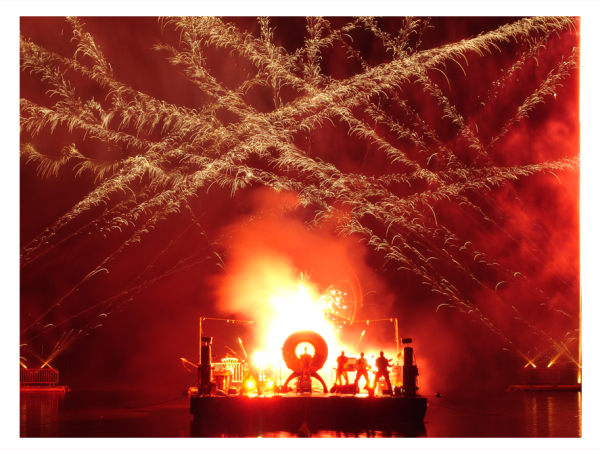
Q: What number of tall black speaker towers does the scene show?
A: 2